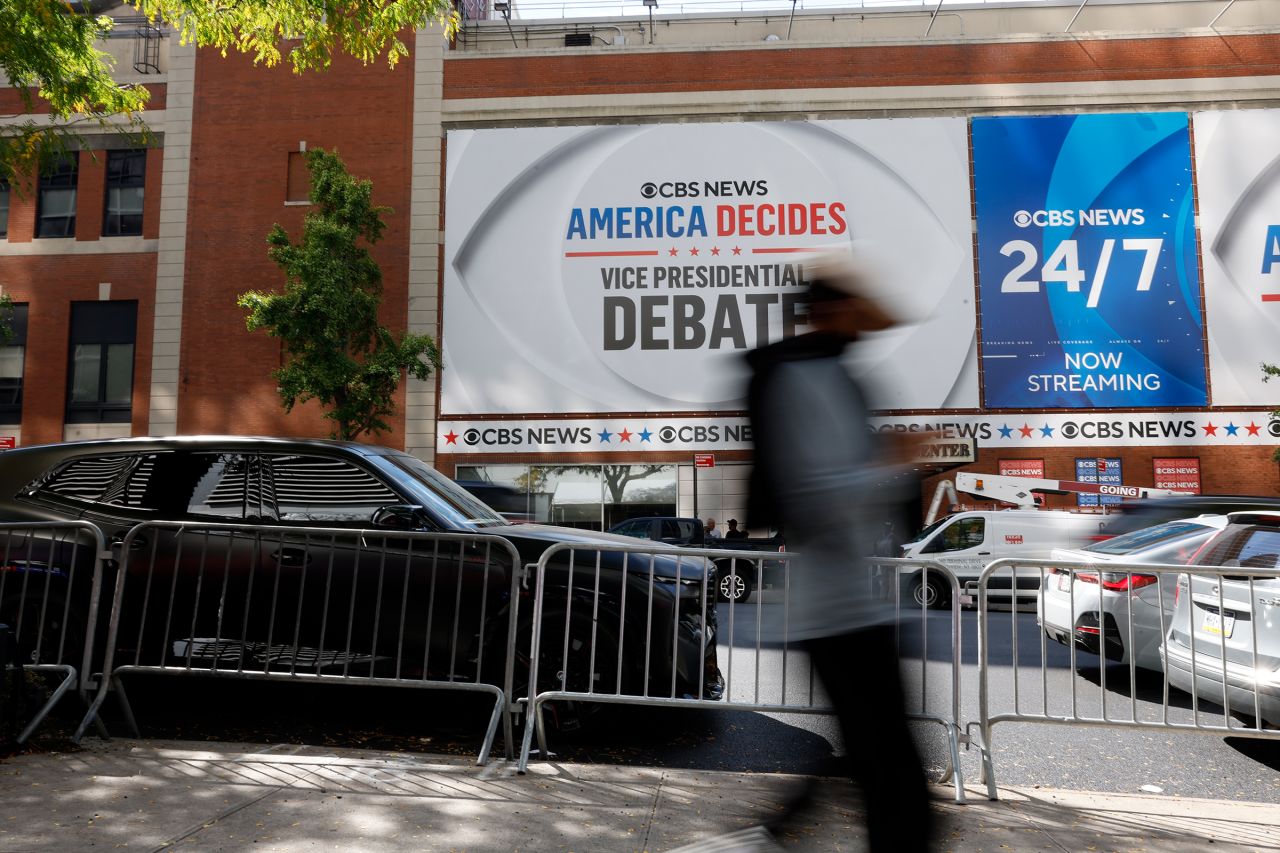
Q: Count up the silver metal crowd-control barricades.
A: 4